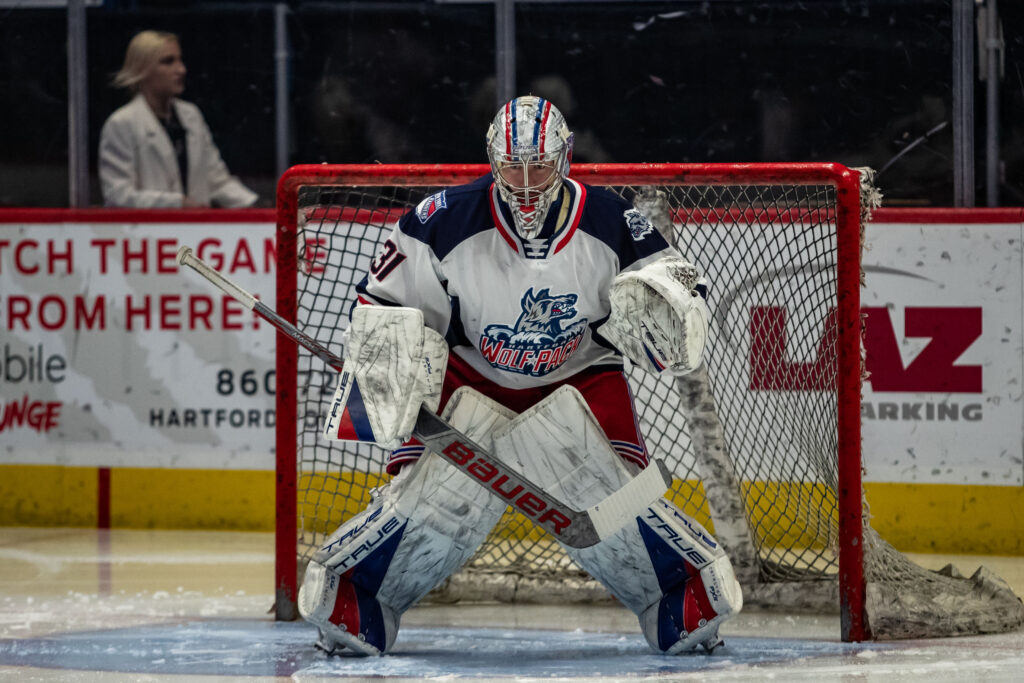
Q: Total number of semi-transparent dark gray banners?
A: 0